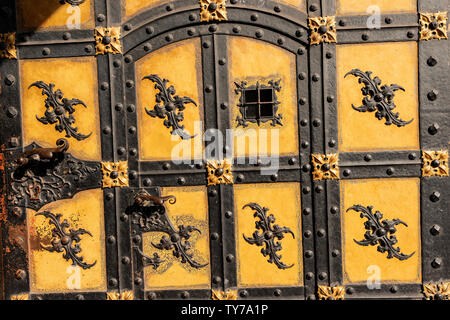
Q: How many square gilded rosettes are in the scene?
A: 14